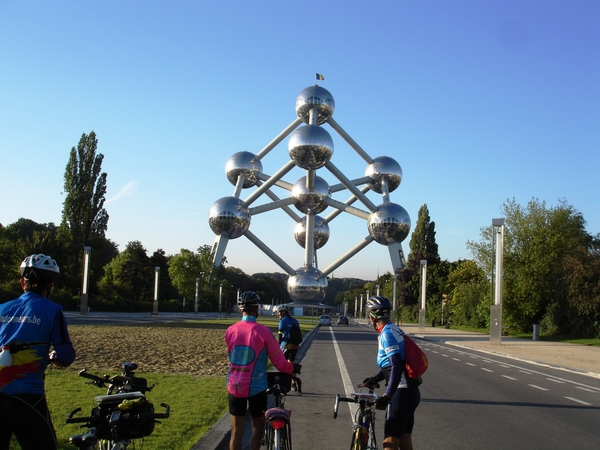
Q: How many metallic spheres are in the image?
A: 9